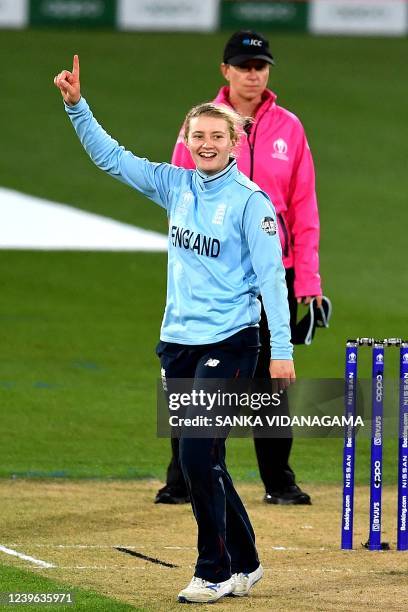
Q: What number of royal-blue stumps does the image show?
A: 3